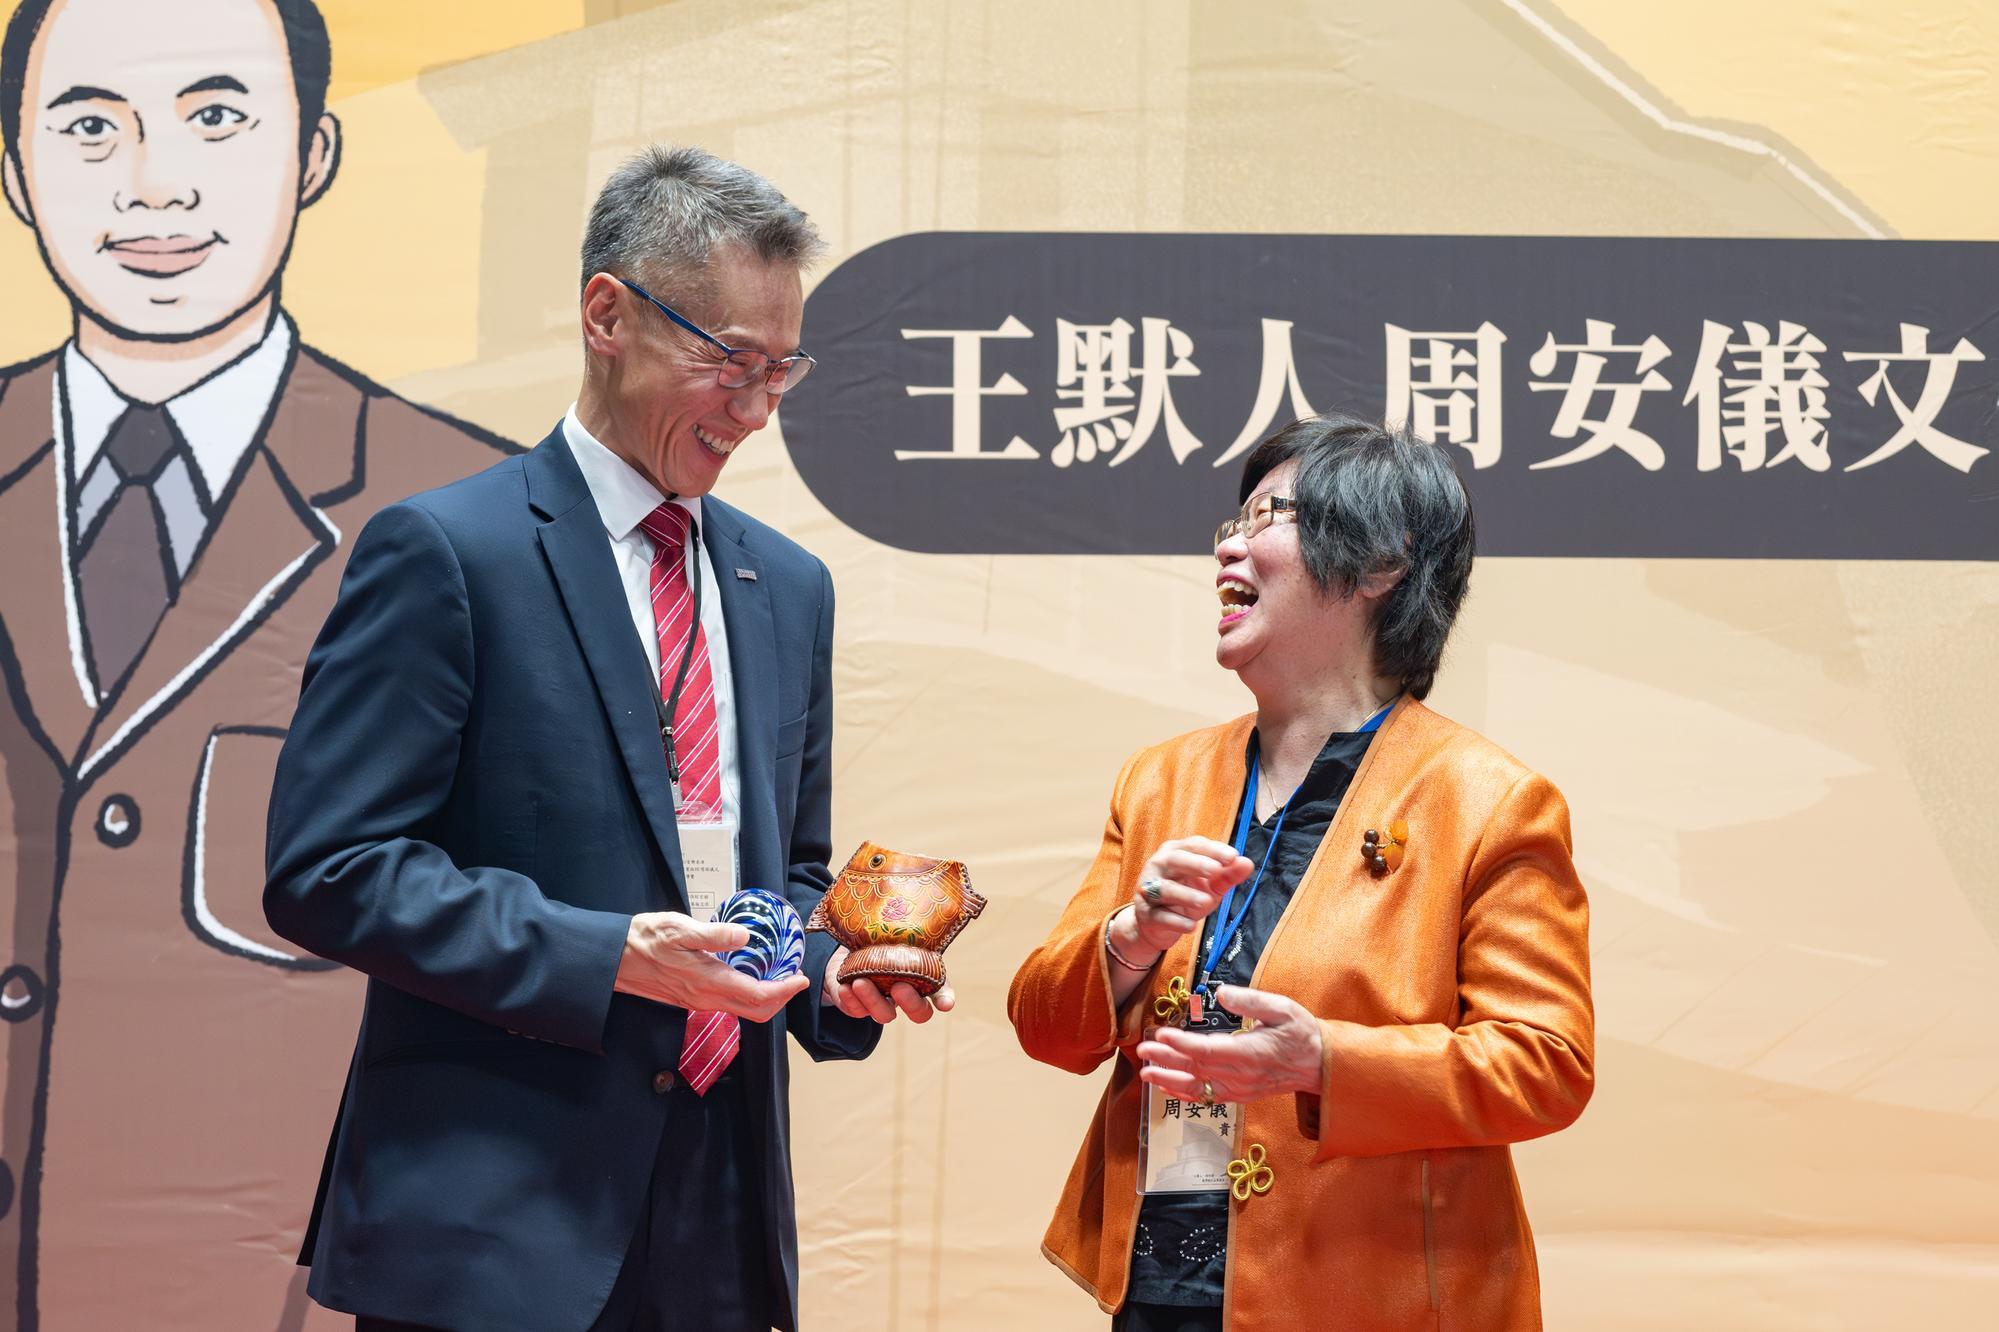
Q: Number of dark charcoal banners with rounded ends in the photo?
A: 1